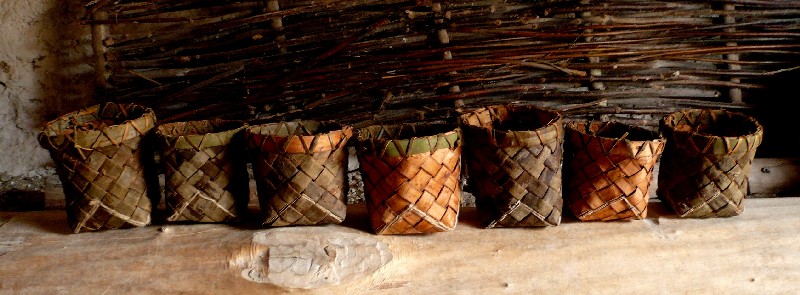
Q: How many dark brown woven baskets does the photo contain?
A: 5